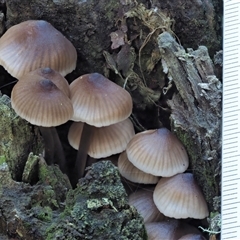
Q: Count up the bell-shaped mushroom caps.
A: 11